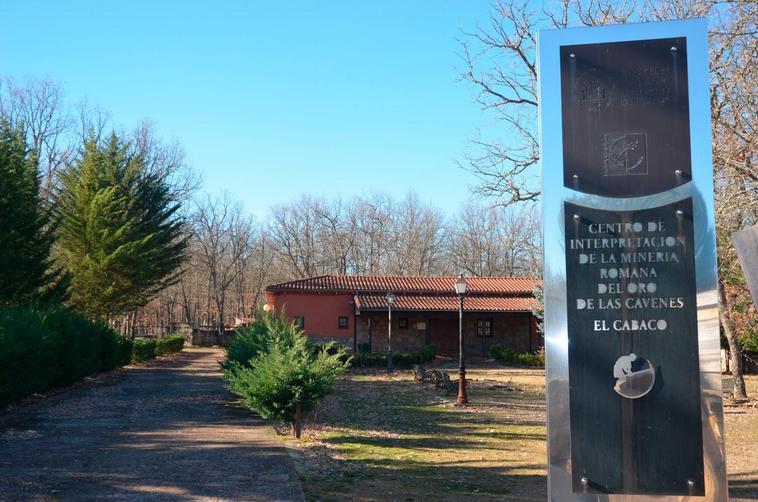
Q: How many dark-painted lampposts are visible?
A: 2